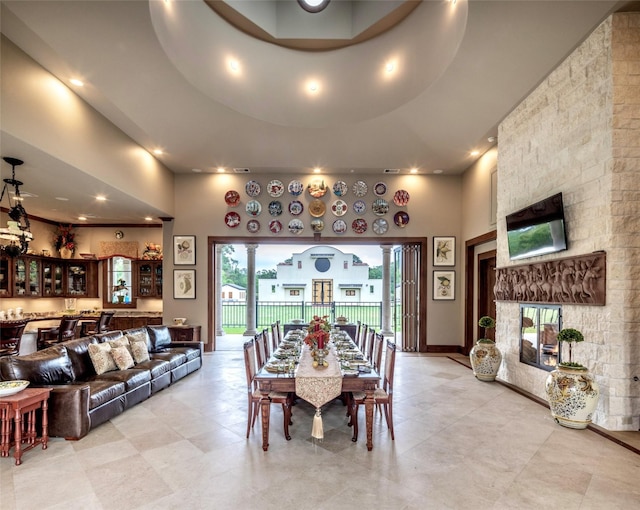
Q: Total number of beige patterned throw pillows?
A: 5